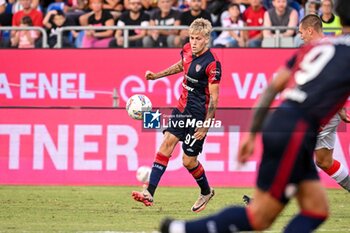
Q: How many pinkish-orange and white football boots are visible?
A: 2